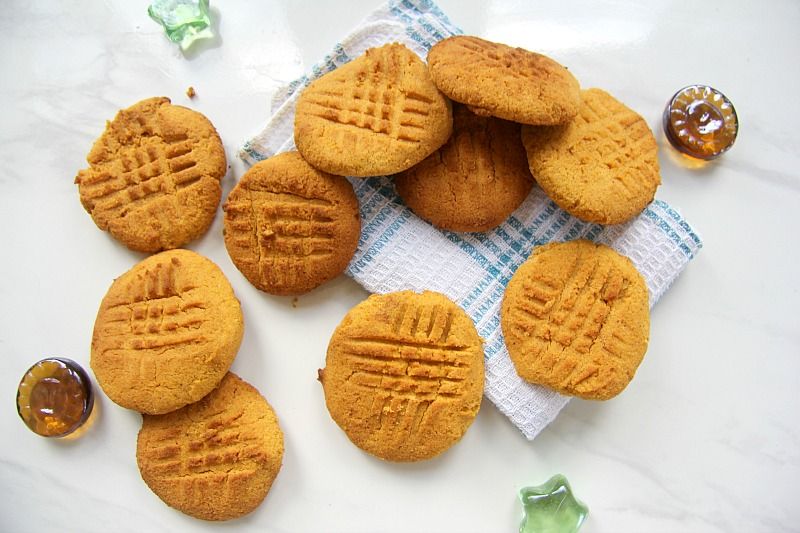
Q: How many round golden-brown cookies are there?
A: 10